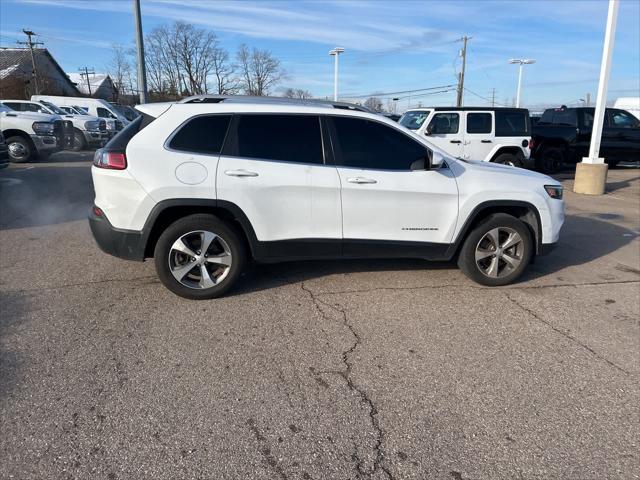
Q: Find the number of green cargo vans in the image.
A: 0